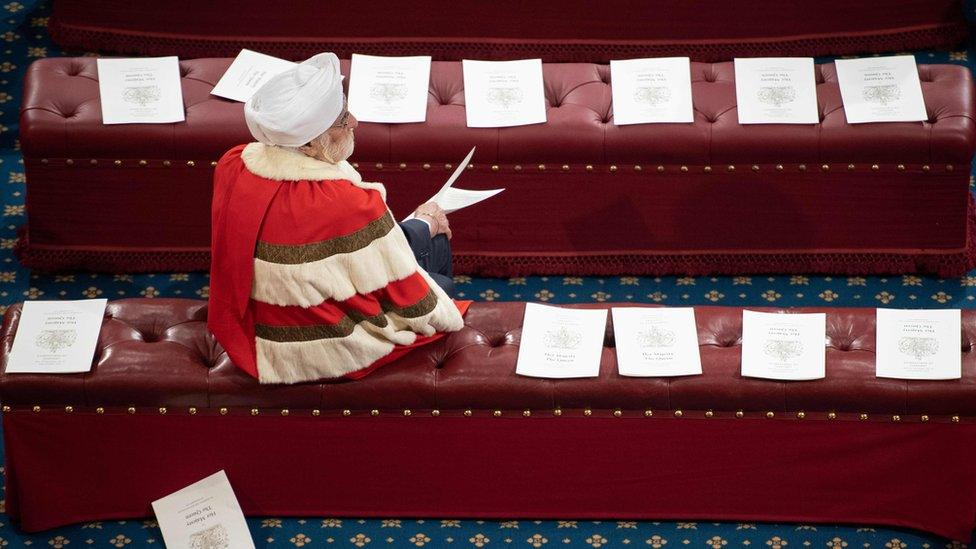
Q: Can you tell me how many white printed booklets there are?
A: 14